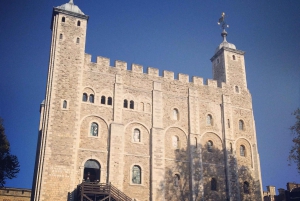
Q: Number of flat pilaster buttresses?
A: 4